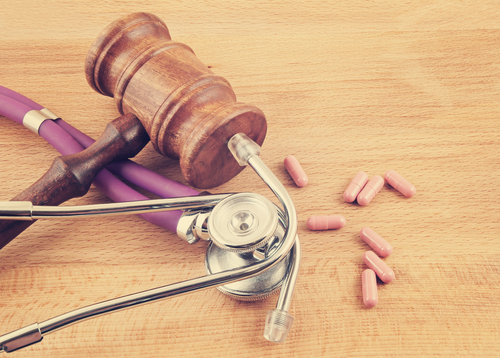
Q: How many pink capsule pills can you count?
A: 8